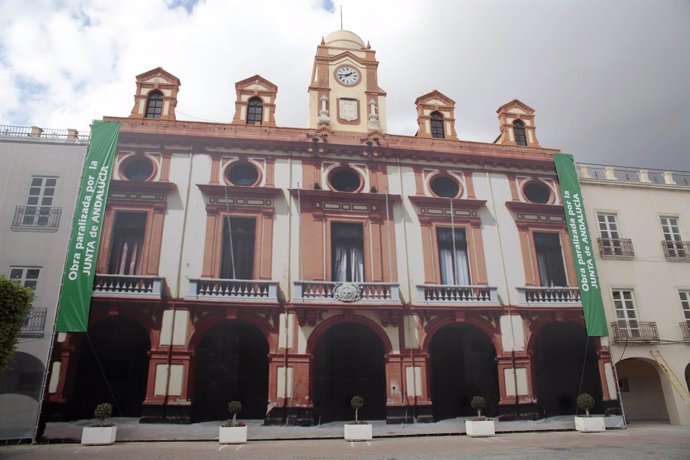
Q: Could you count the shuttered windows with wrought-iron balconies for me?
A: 6